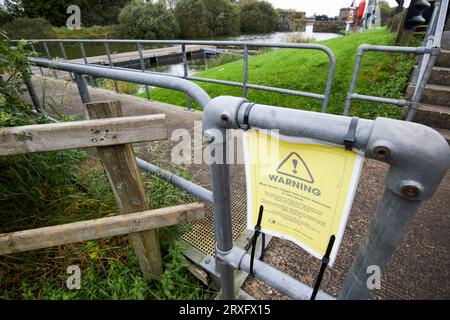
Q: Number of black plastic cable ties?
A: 4